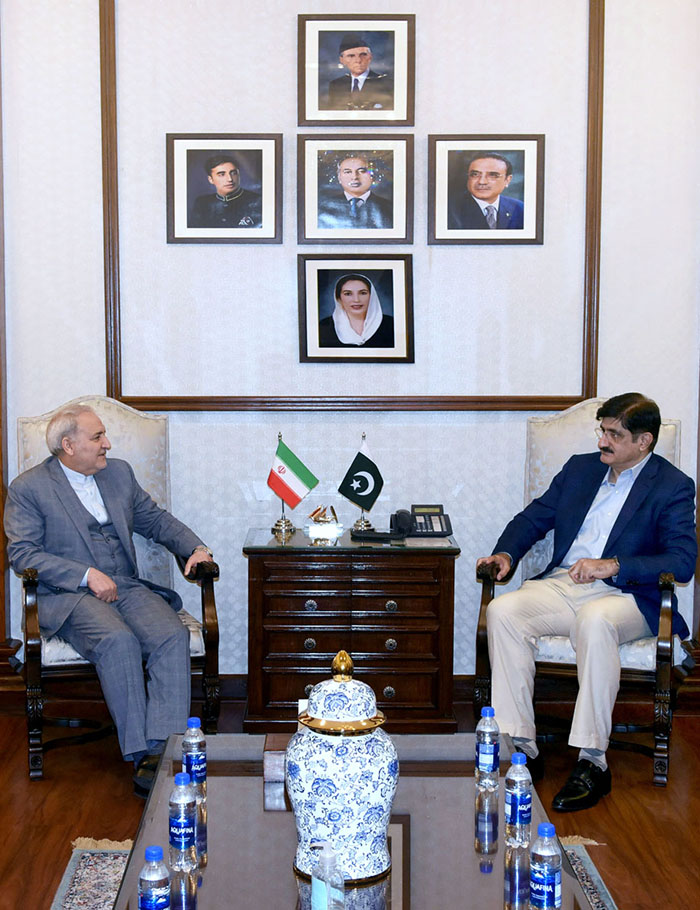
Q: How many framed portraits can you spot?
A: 5